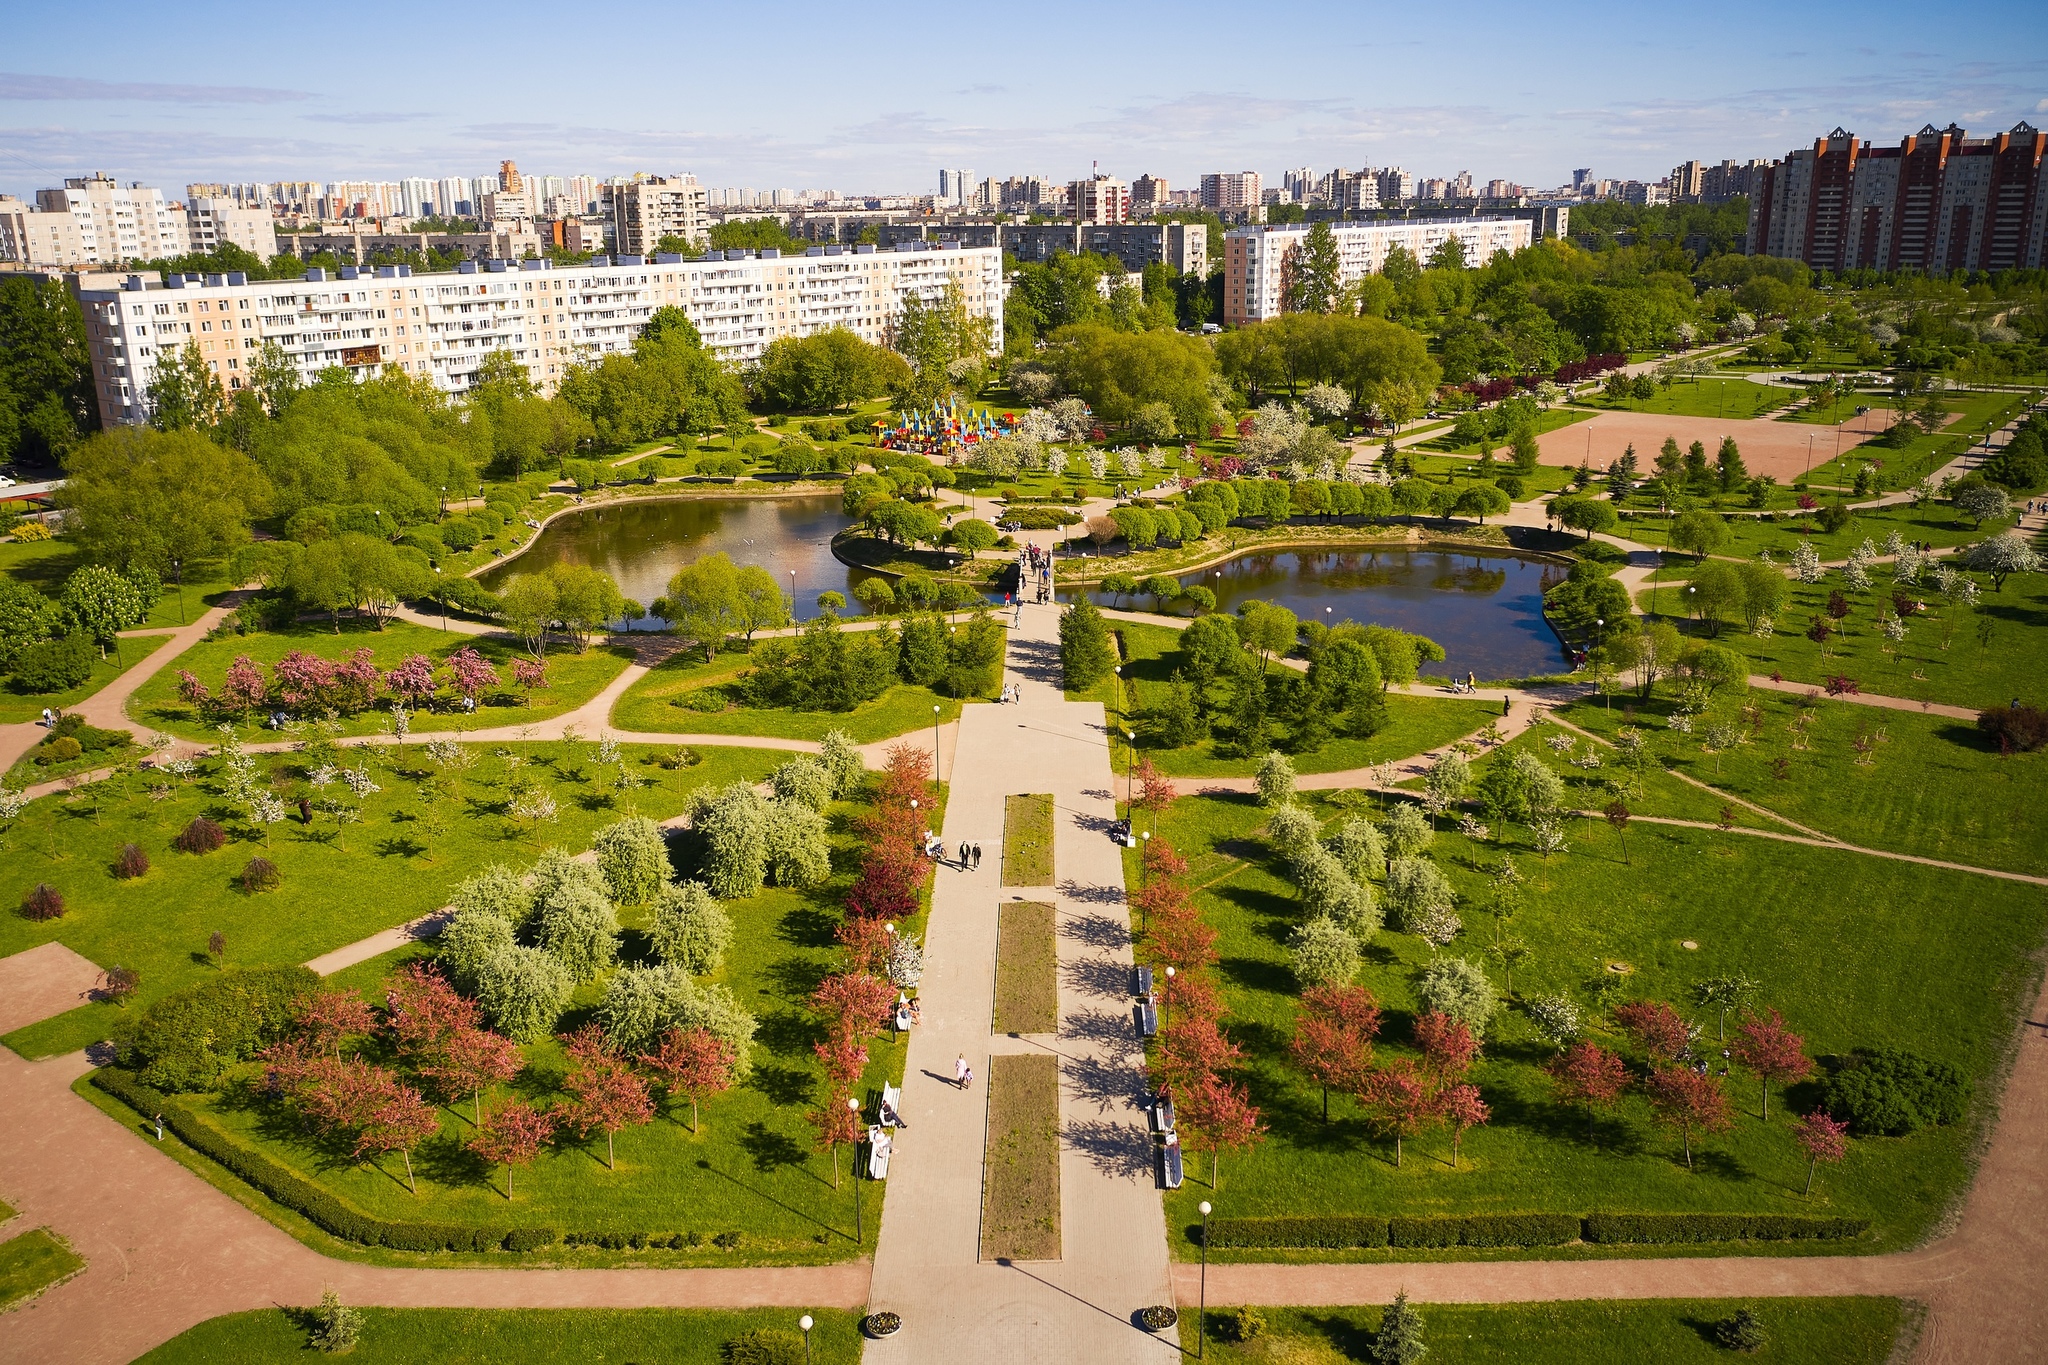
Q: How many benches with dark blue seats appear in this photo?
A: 4